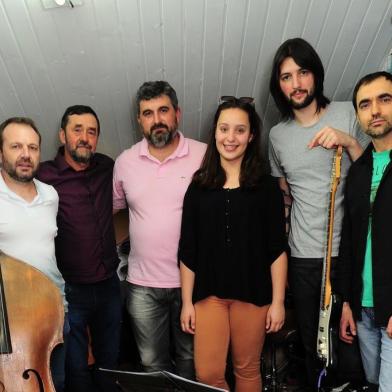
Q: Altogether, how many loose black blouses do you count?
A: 1